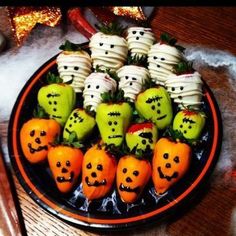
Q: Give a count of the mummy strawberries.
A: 7